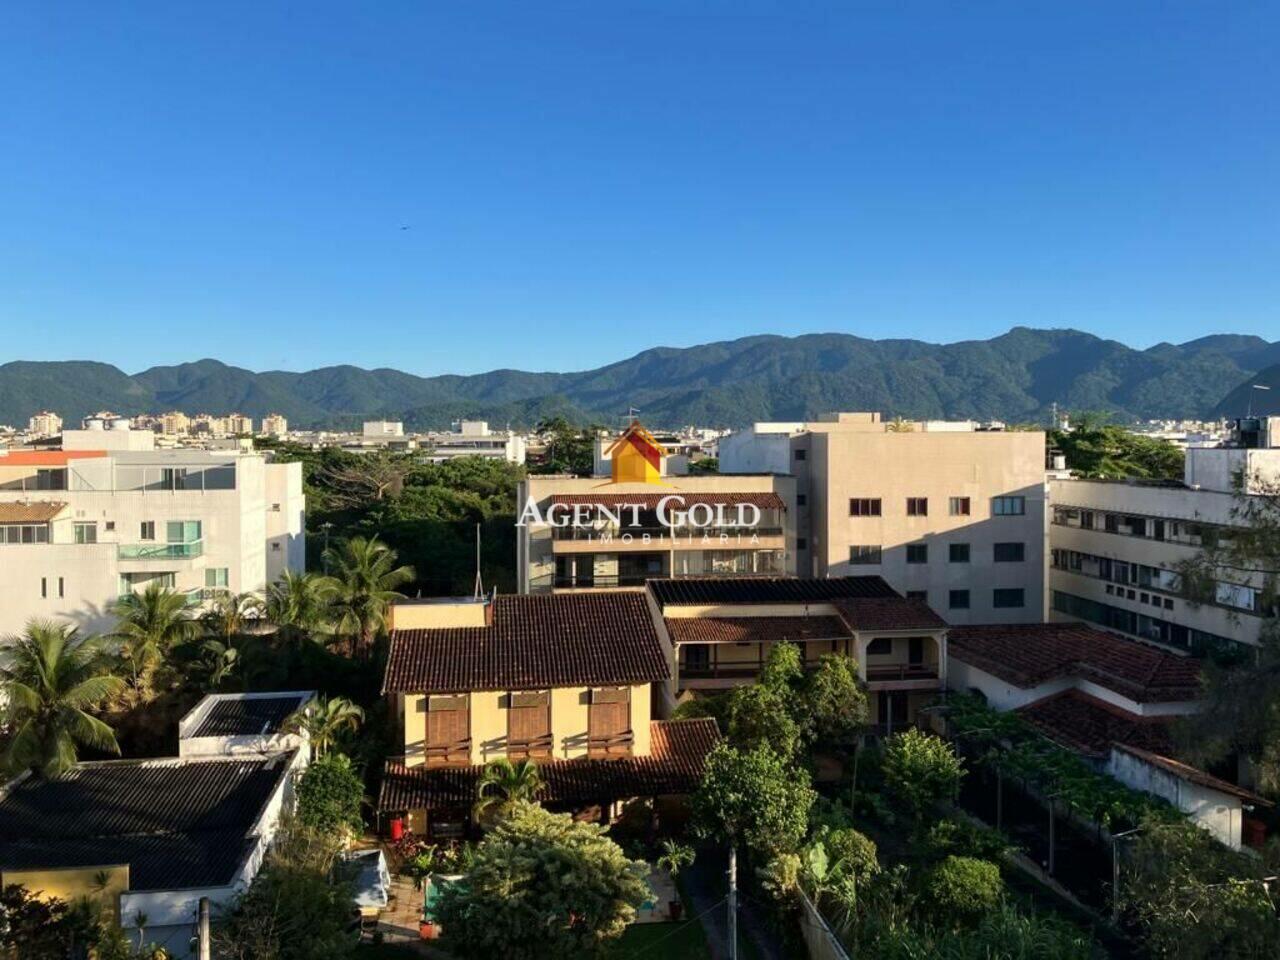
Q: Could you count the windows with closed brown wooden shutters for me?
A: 3